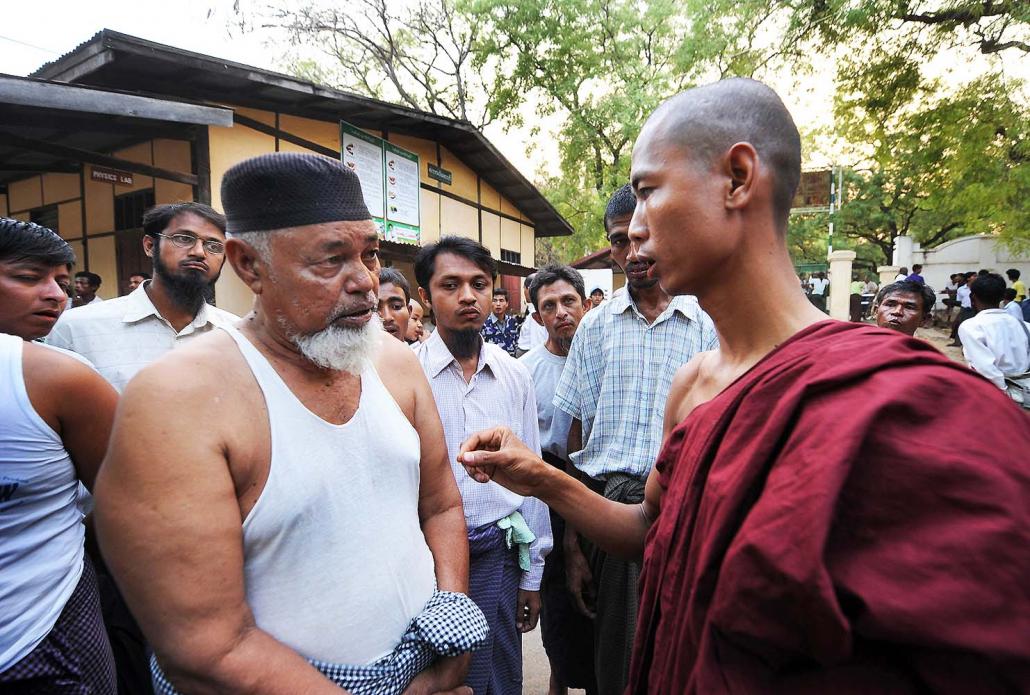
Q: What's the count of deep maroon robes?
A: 1